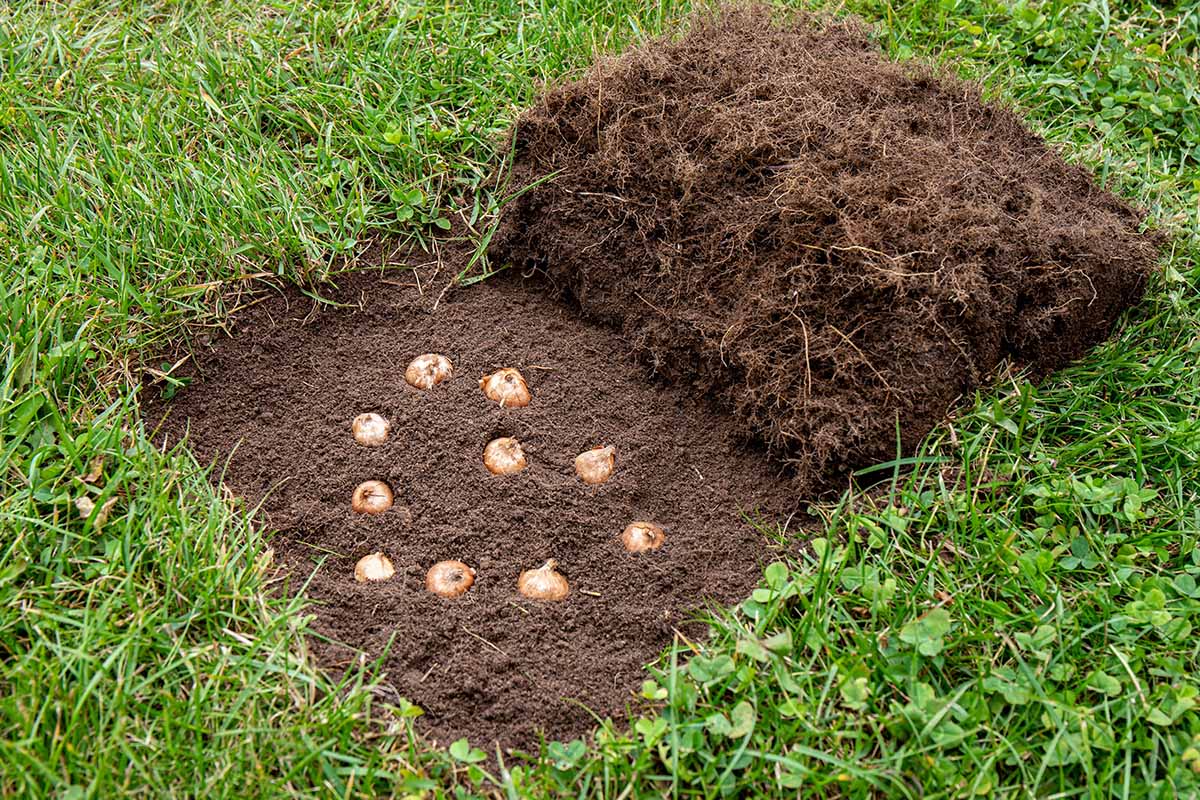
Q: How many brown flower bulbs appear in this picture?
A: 10